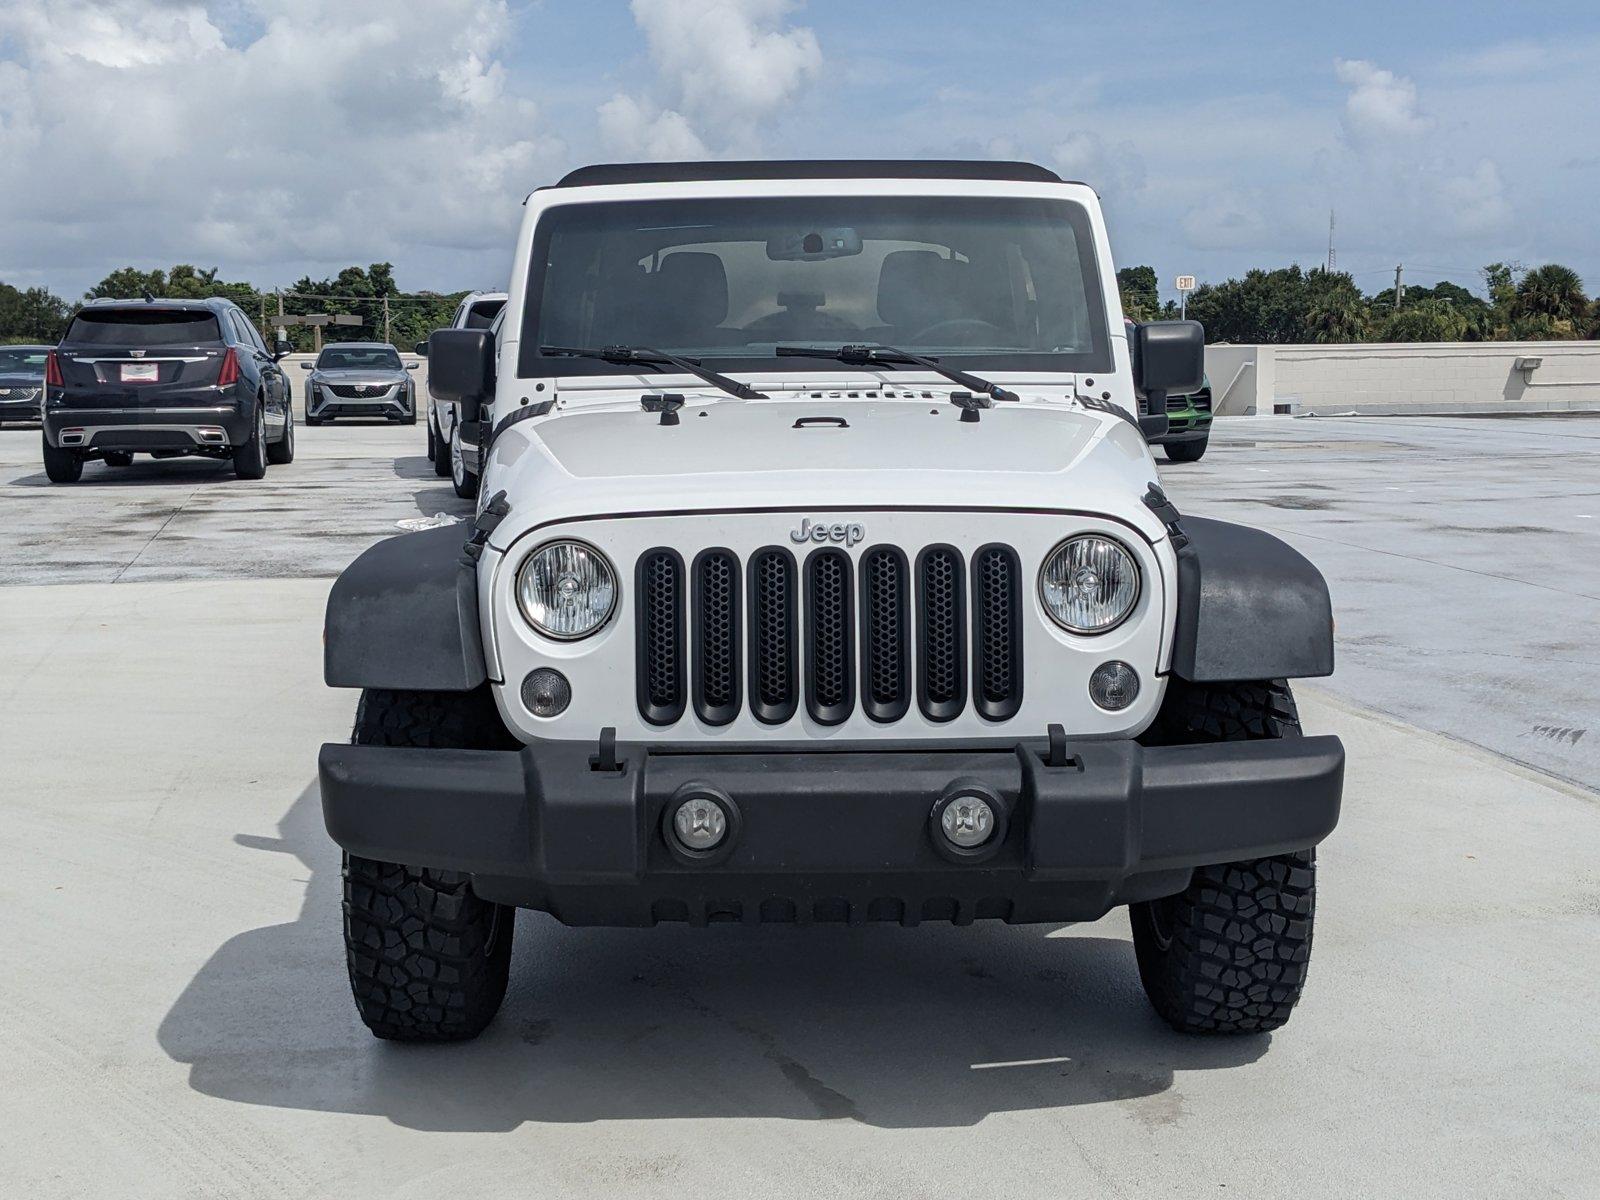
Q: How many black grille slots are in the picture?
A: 7